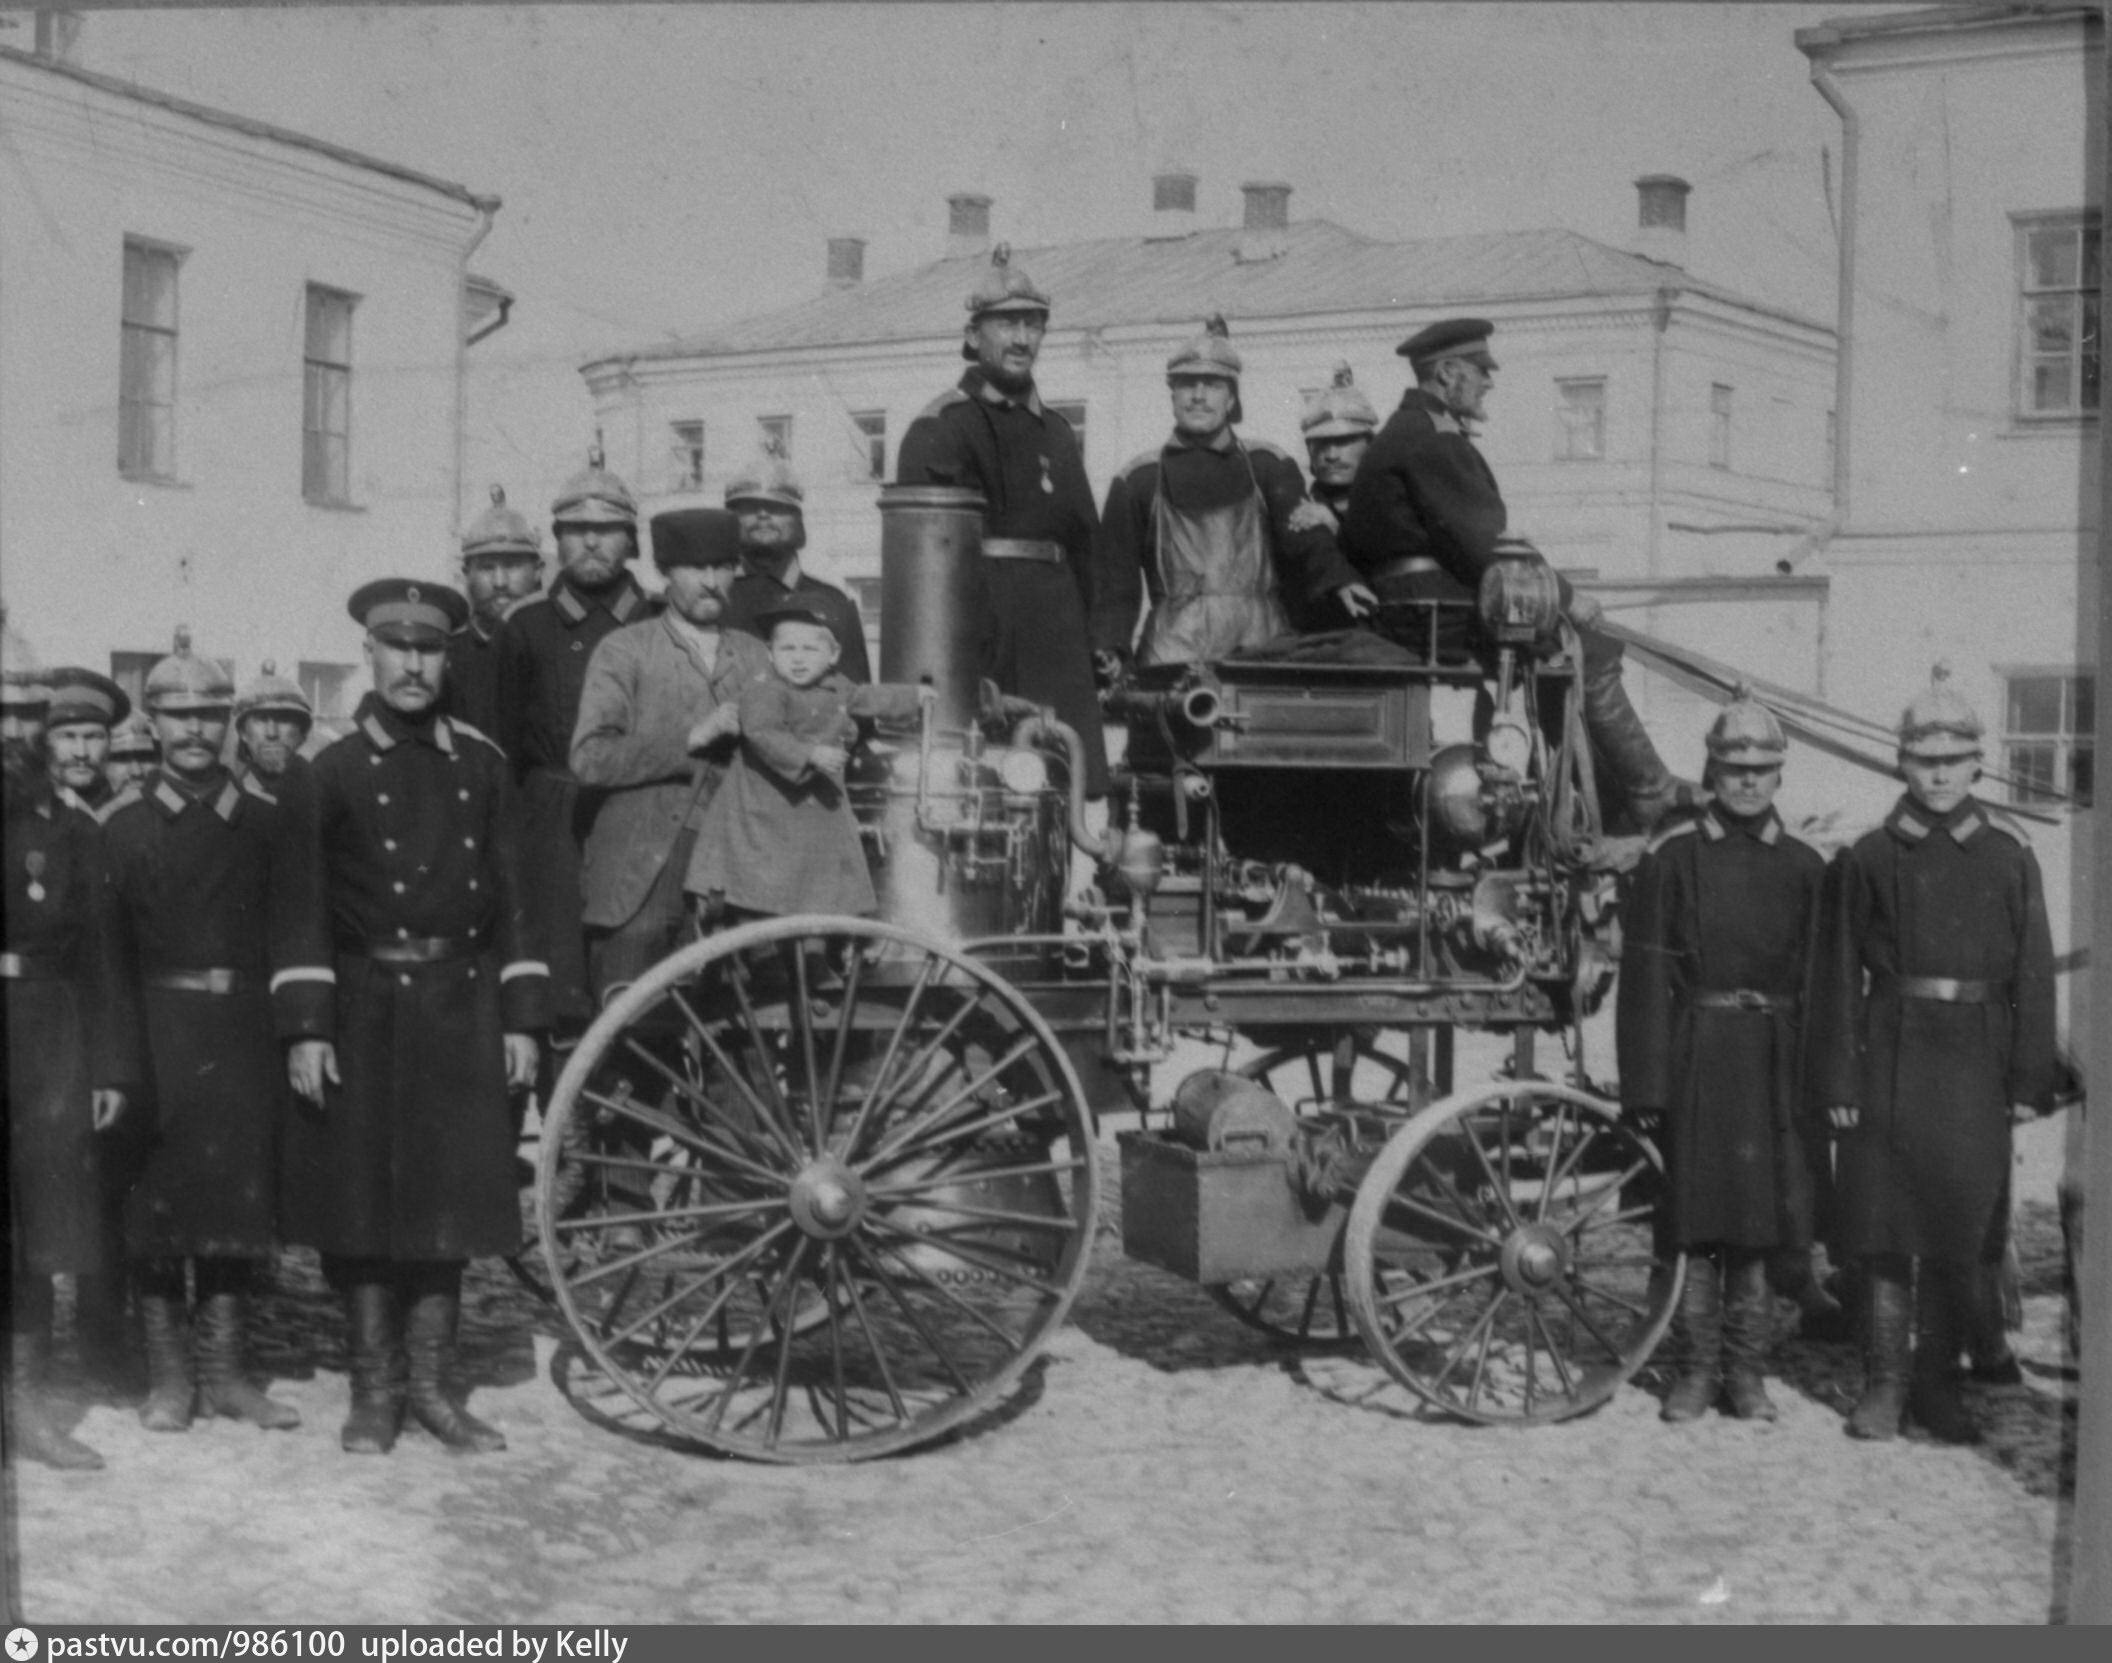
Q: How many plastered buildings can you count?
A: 3